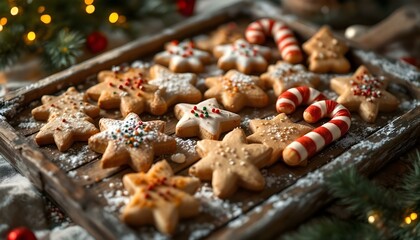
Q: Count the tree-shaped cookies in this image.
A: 0